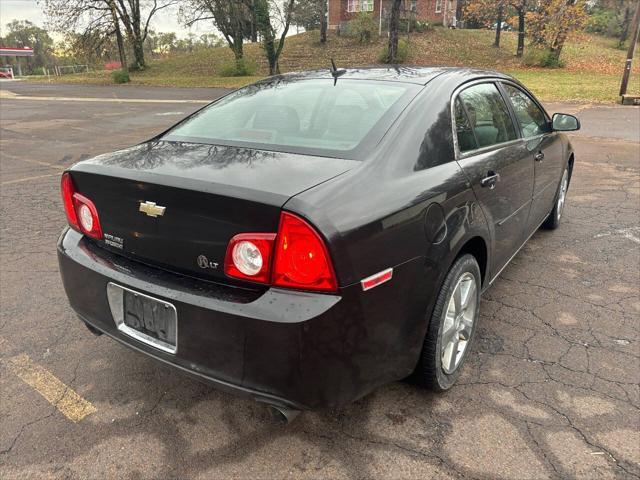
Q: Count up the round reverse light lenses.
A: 2